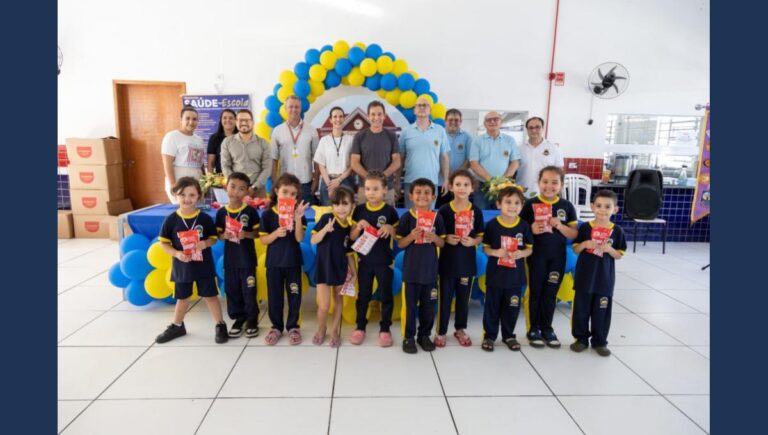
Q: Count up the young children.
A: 10